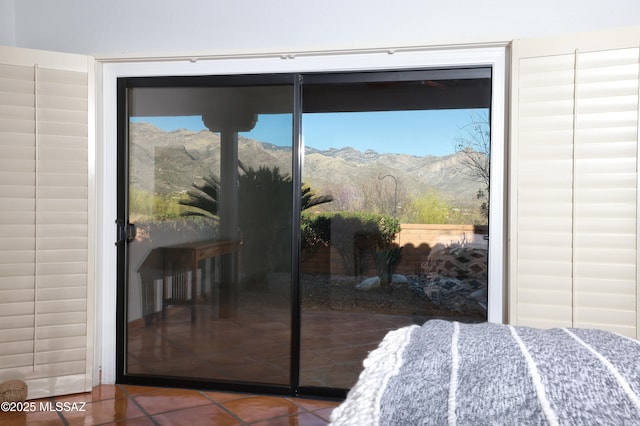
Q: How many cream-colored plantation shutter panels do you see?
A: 2